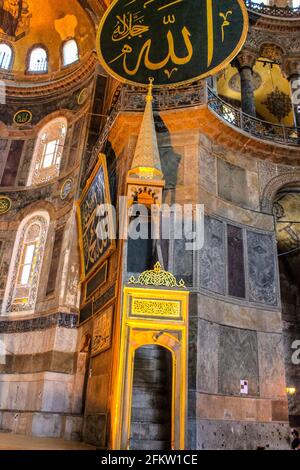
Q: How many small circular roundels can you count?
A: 4